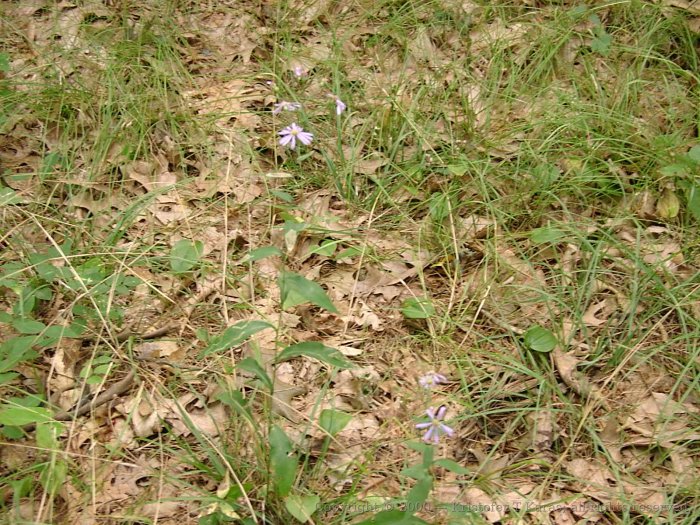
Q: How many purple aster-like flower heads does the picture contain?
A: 6